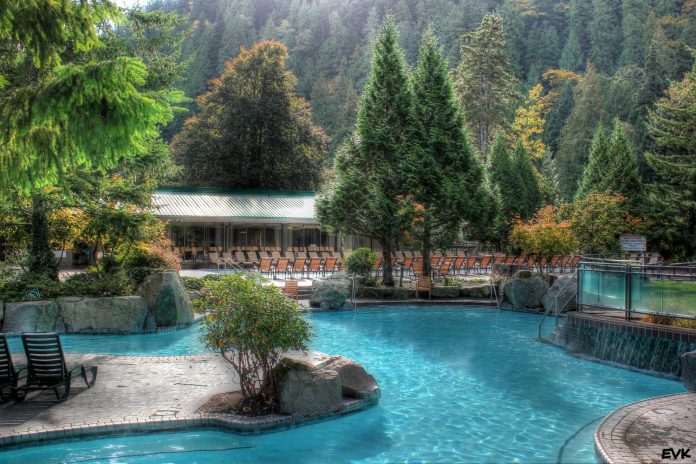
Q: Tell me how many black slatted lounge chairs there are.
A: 2